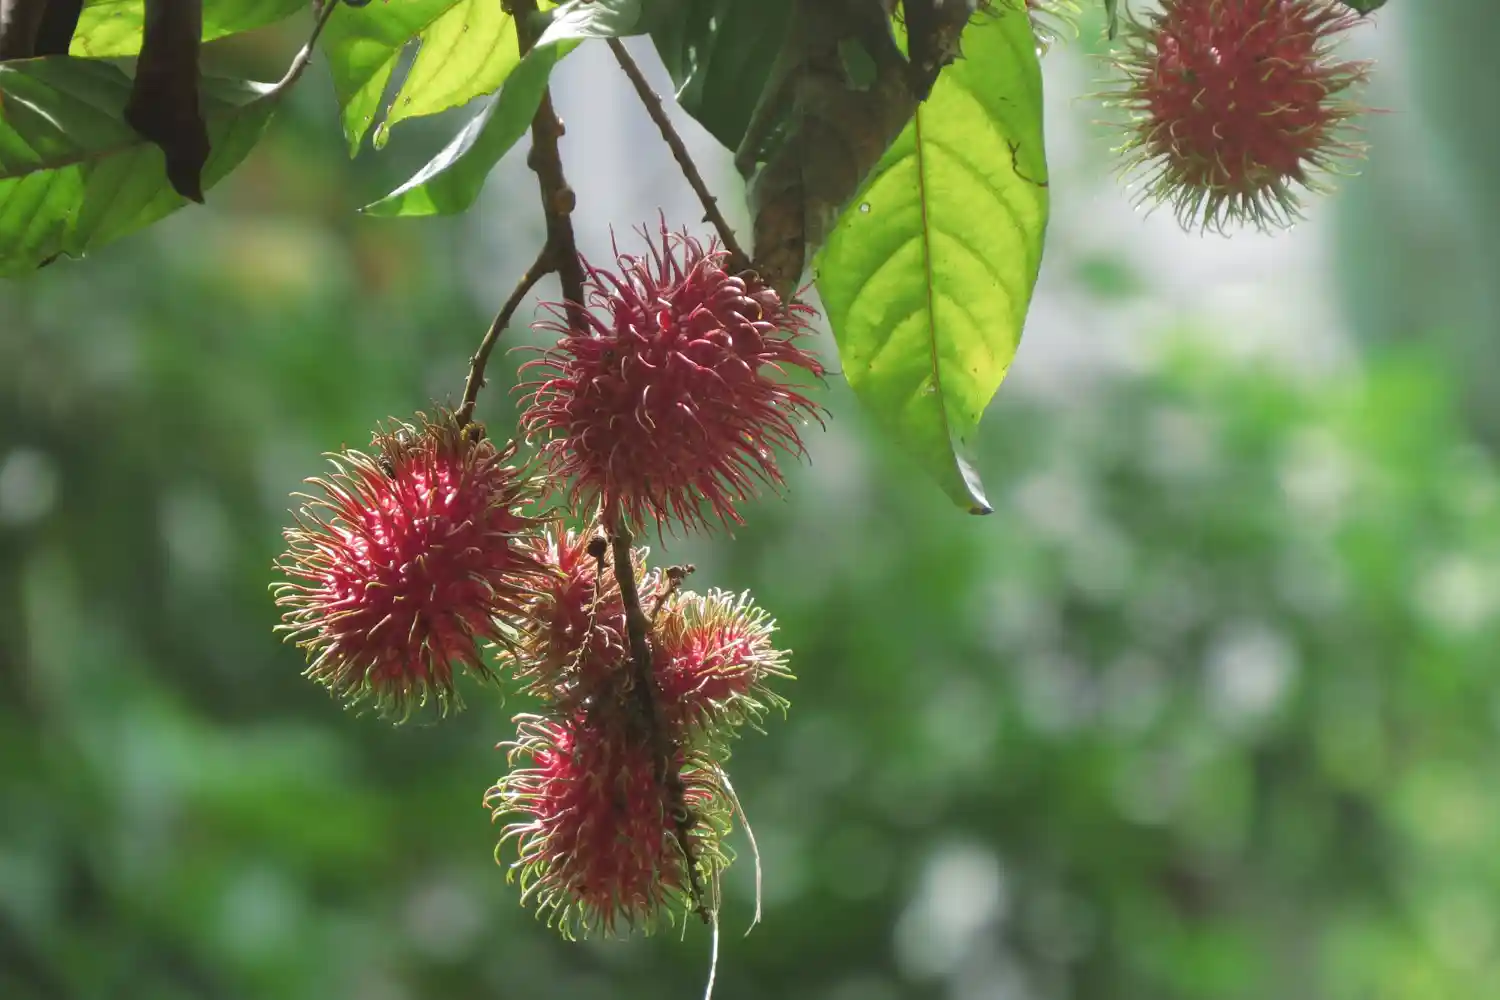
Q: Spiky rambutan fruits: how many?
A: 6